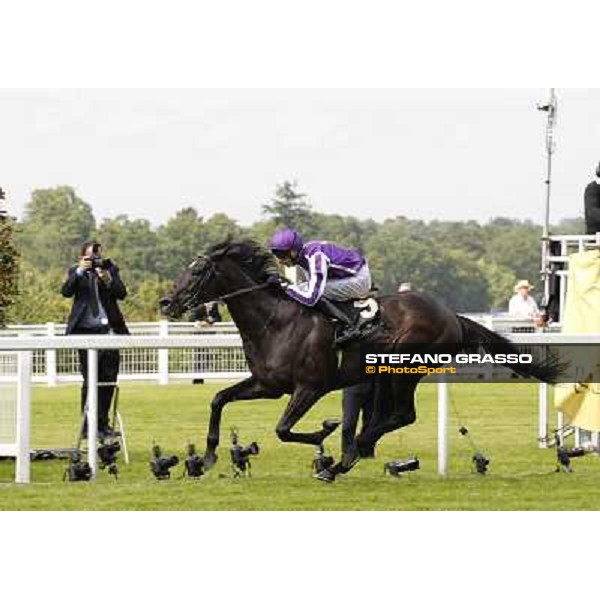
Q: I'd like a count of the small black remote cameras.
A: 9